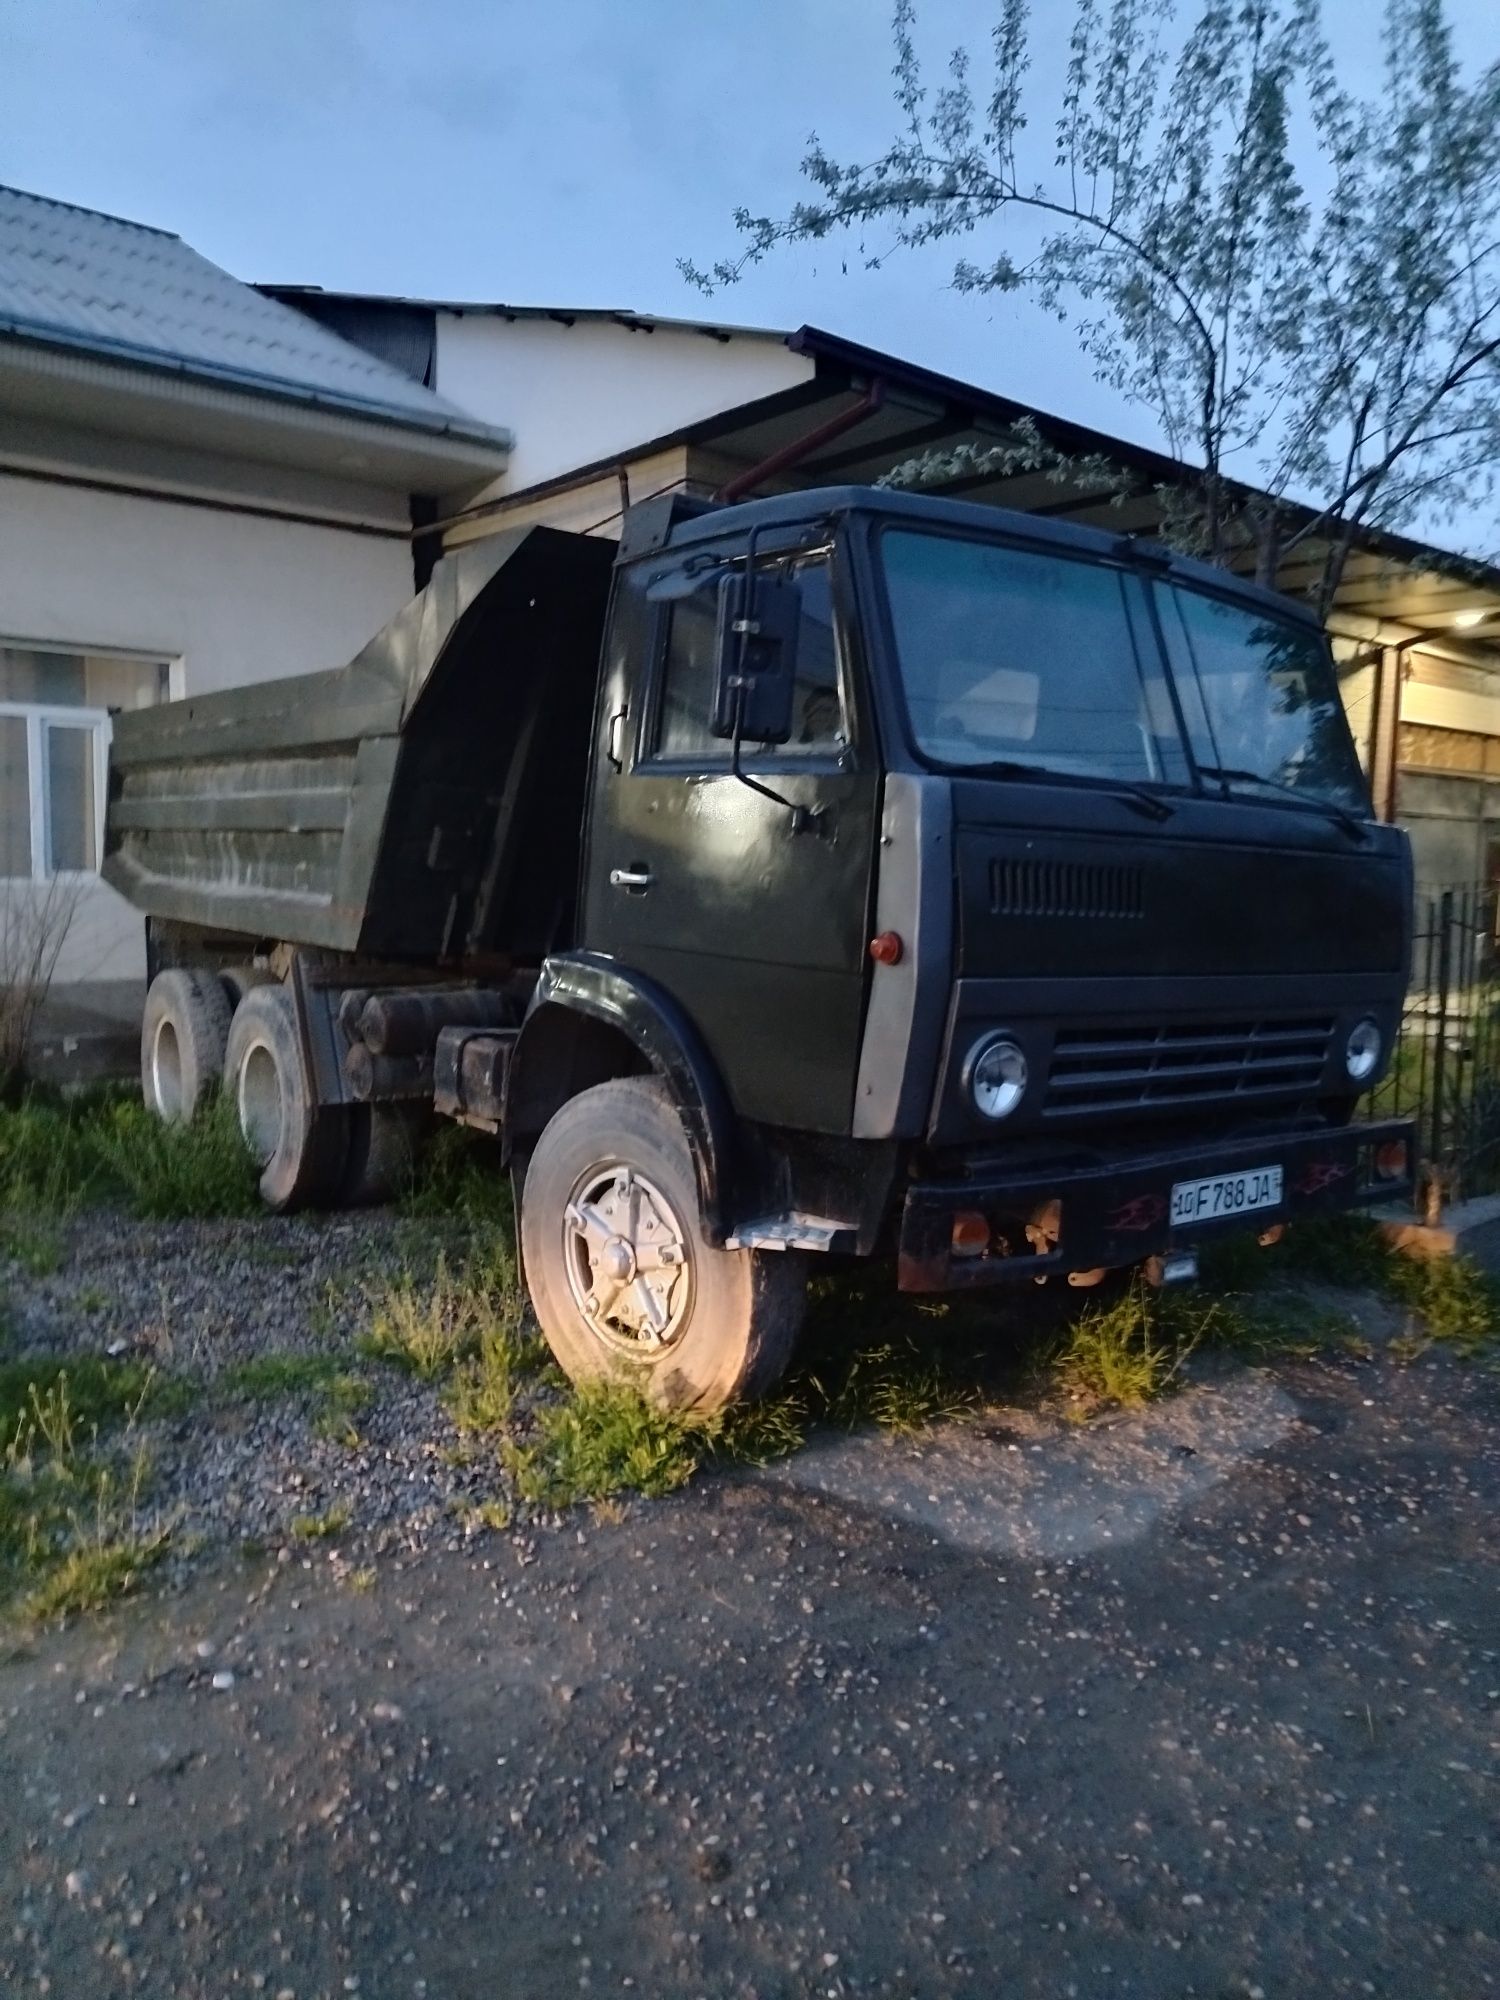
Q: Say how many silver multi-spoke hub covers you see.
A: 1